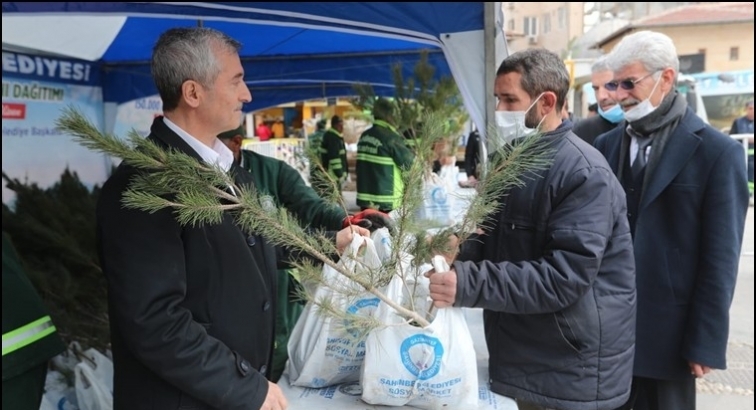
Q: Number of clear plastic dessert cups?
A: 0